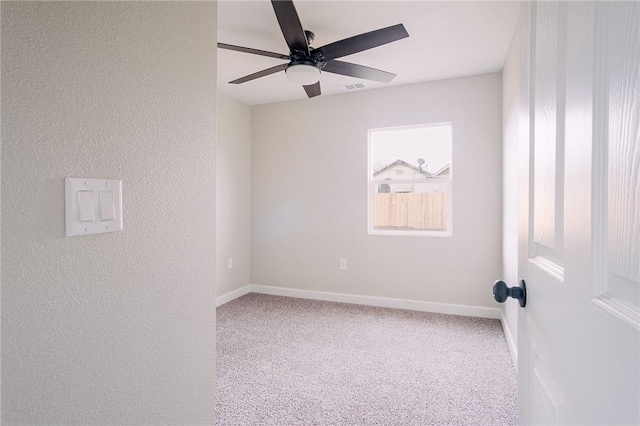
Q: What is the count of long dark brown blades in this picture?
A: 6